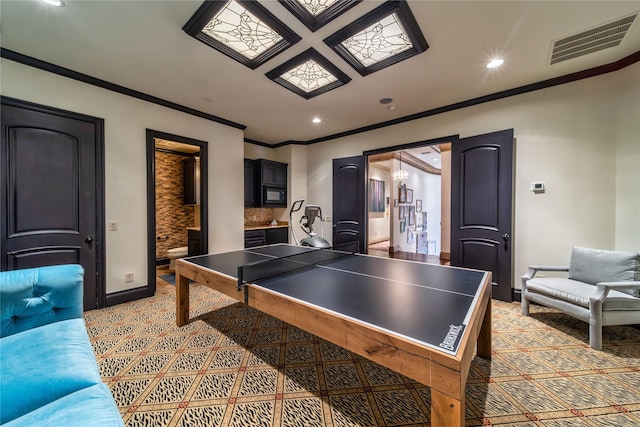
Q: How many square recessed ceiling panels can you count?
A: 4